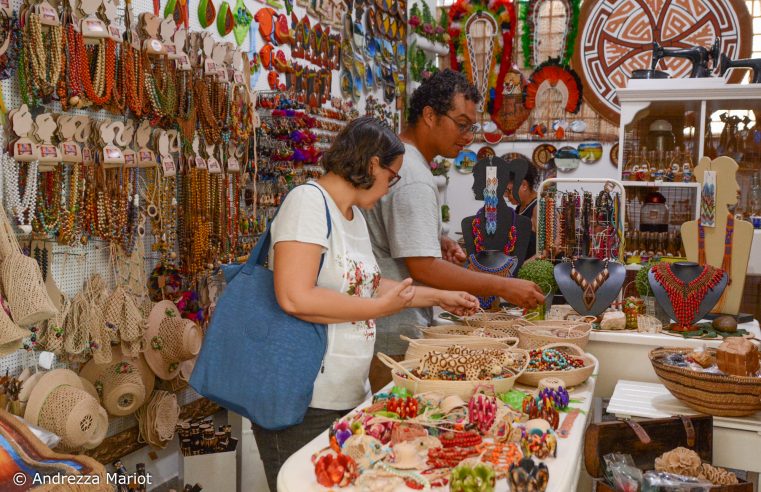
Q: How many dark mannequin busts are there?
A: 4